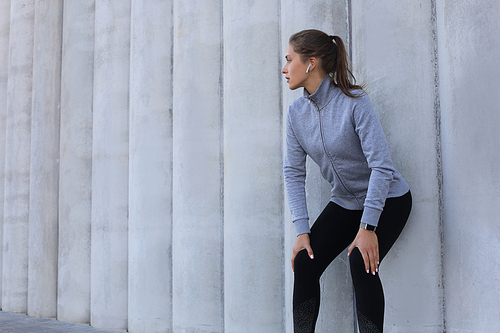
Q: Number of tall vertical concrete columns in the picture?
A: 11